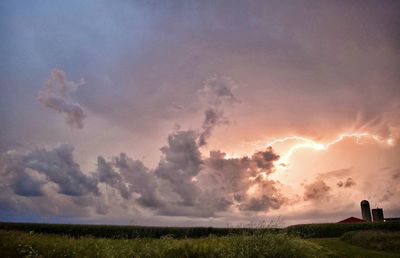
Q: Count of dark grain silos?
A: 2